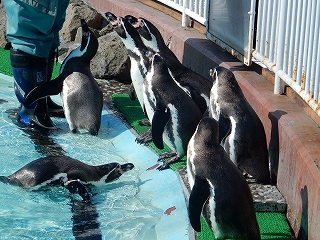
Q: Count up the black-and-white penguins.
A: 7